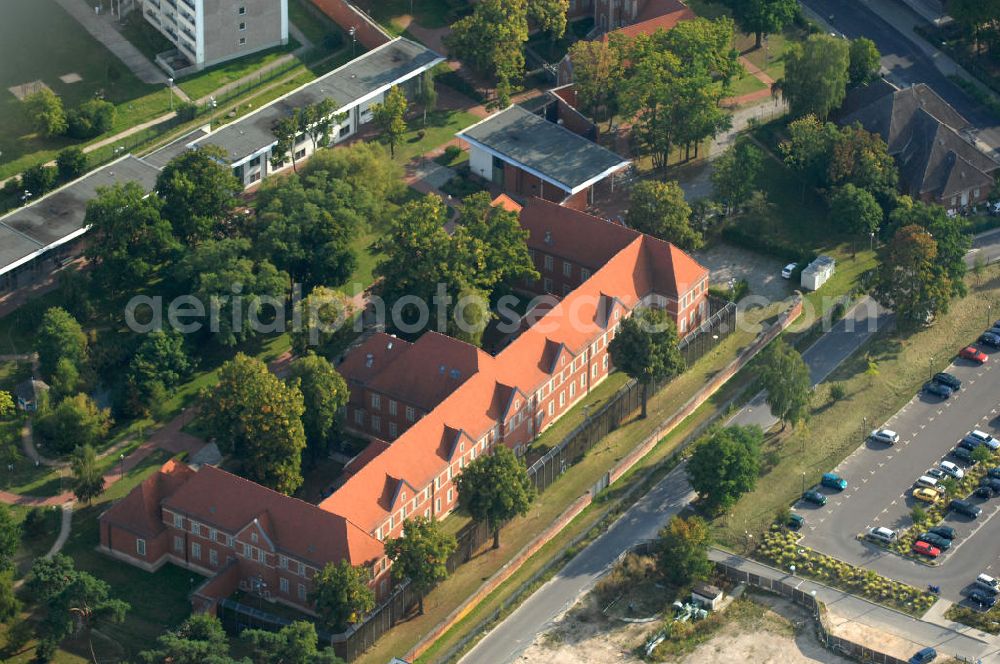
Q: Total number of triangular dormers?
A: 6